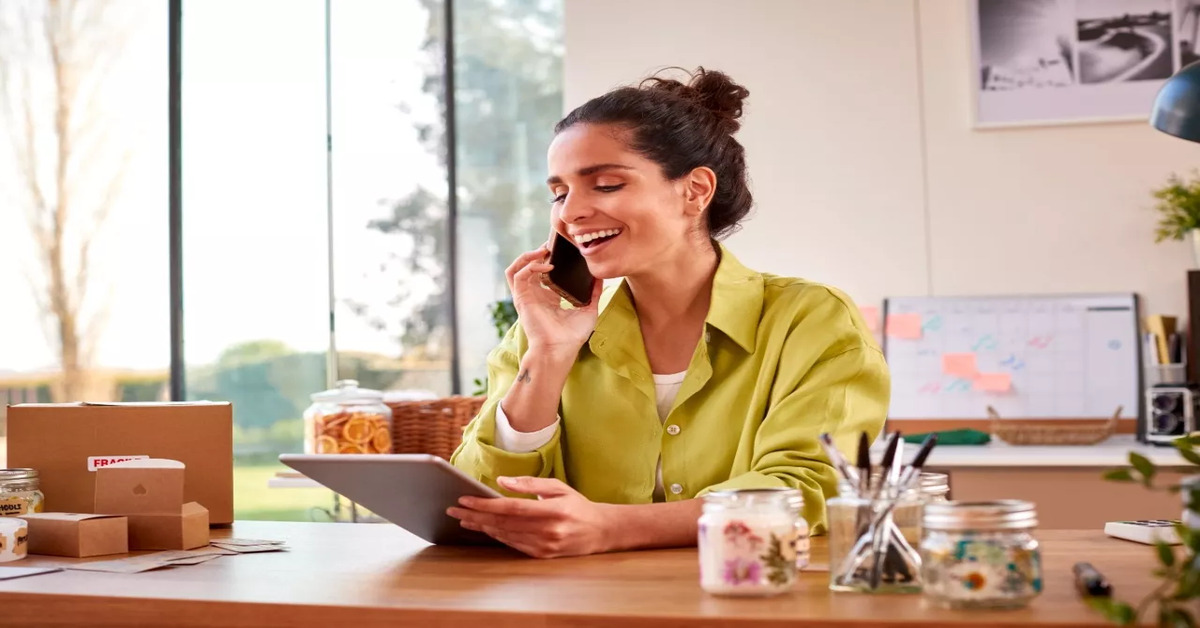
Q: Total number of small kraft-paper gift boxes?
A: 2